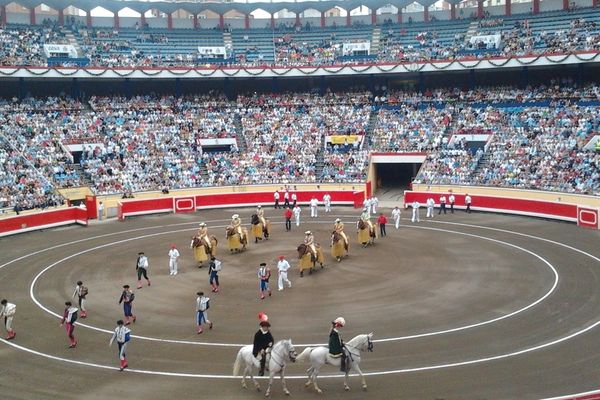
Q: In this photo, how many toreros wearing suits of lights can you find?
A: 9